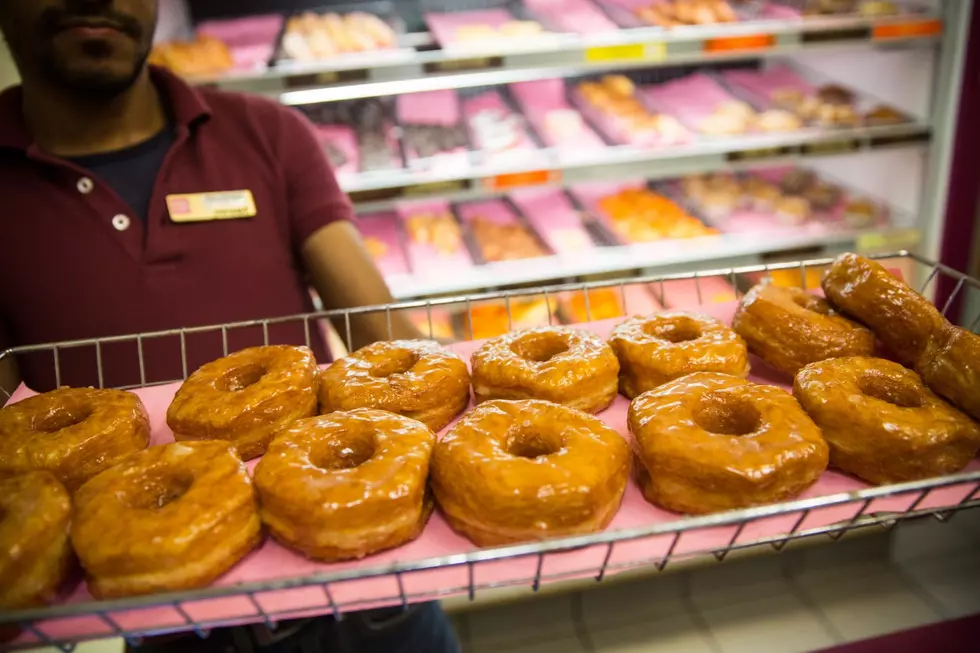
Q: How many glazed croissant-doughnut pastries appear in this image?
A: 14